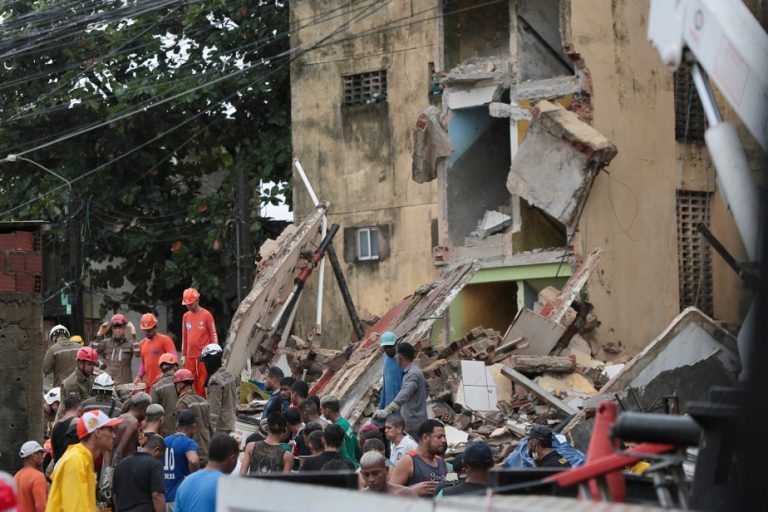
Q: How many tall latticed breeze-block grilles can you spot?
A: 2